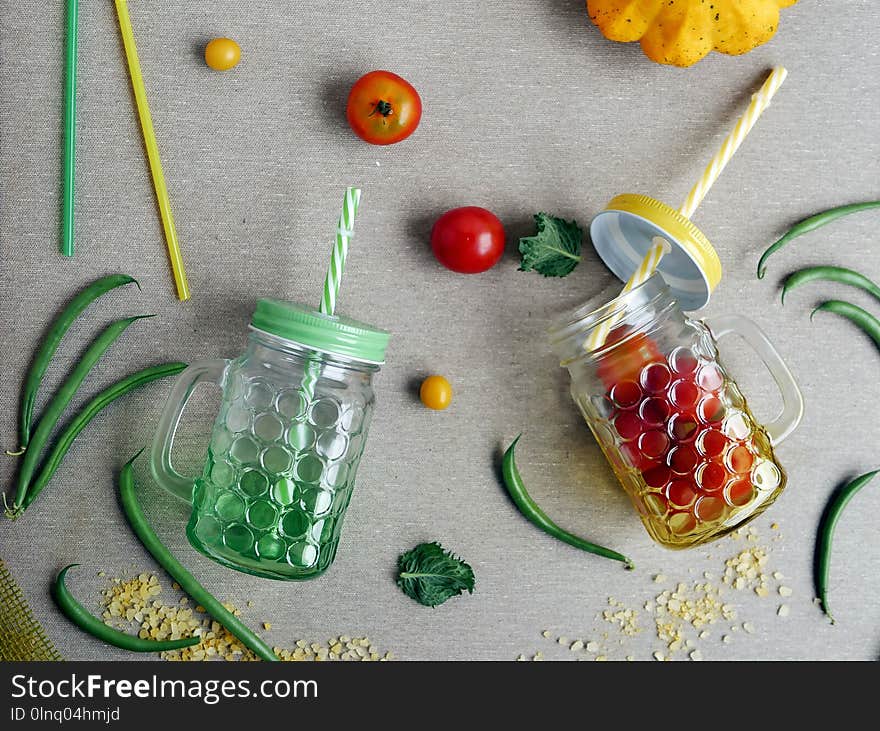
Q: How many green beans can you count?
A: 10